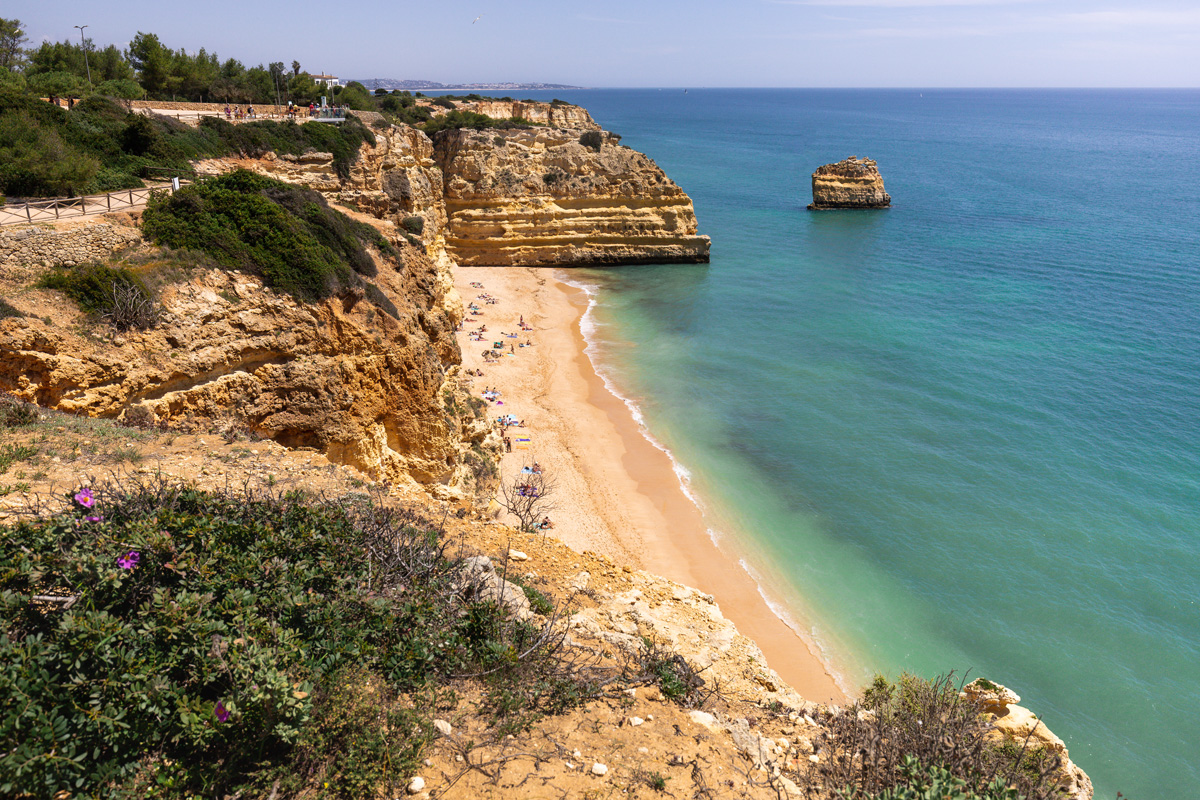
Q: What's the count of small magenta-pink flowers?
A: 4